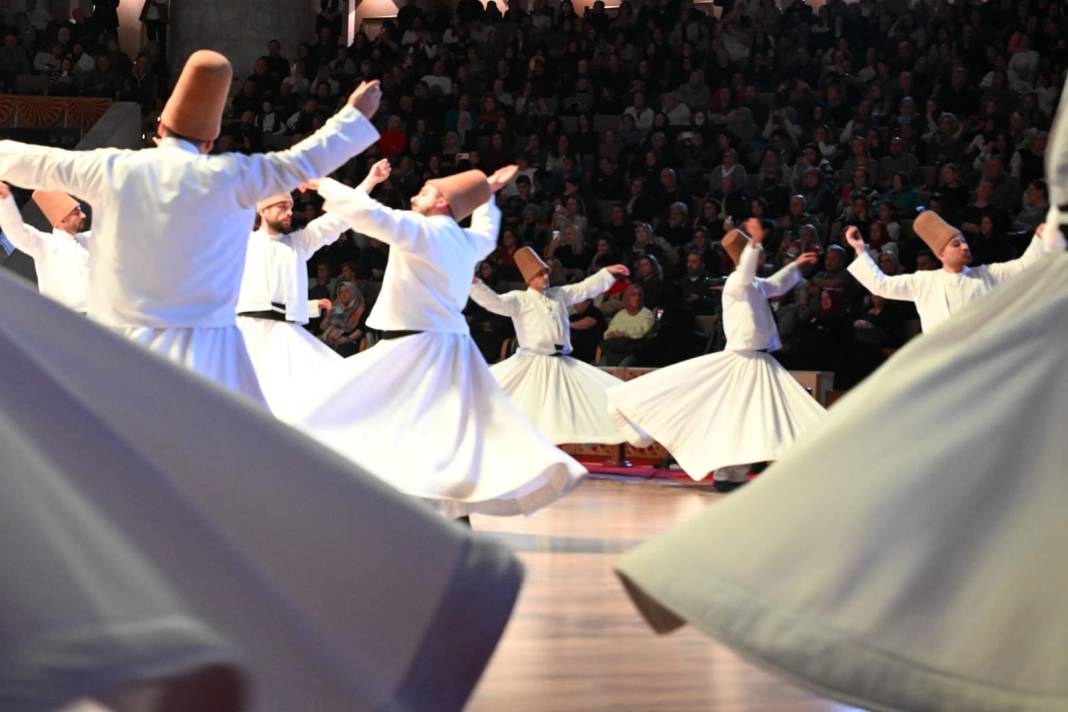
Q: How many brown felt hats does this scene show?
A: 7